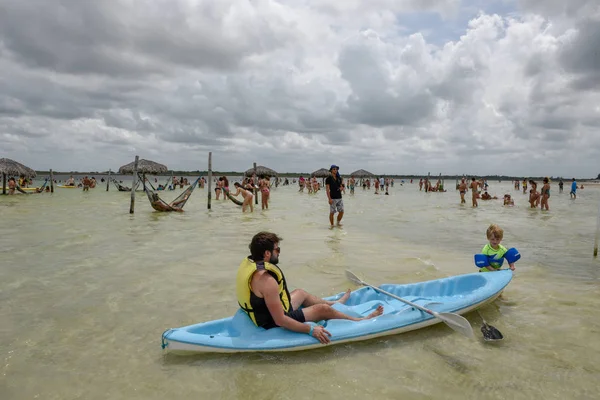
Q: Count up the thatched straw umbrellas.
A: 5